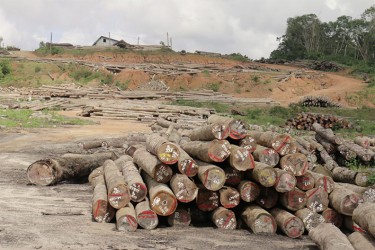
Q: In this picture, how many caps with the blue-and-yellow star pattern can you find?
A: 0